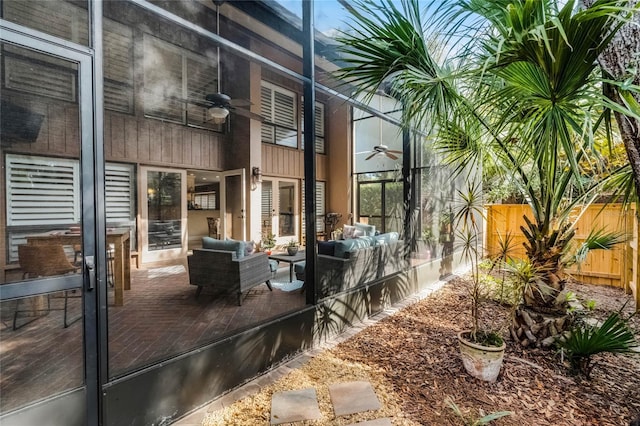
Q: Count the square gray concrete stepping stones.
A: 3